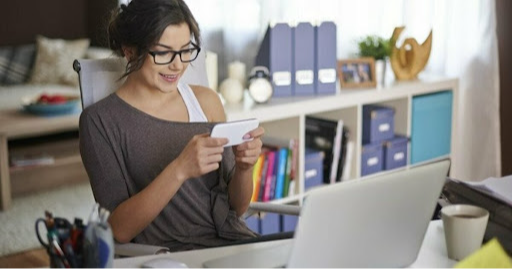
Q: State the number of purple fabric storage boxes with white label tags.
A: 4